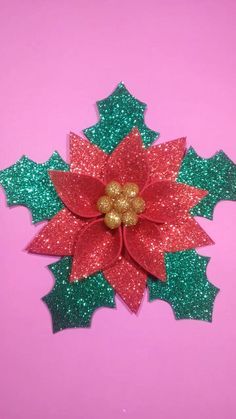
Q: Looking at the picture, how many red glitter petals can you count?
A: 10